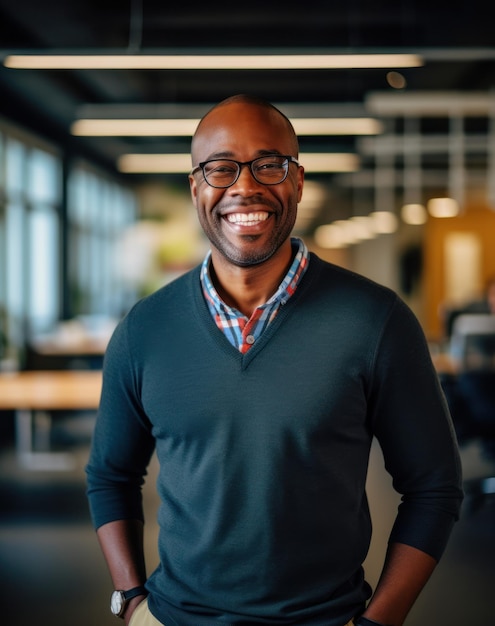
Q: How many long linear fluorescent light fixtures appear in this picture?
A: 3